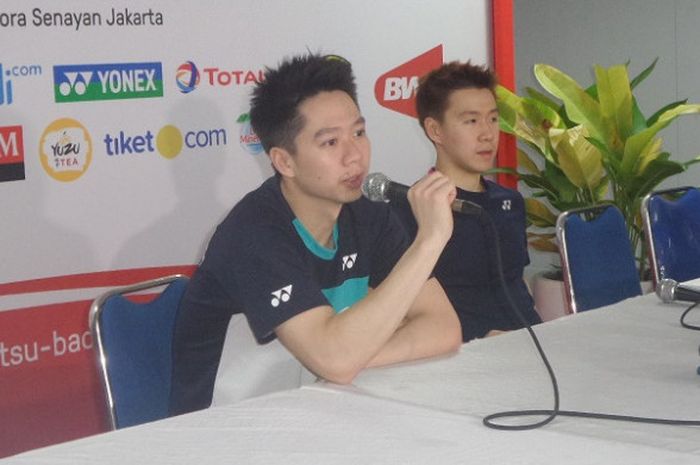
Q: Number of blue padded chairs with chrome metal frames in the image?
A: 3